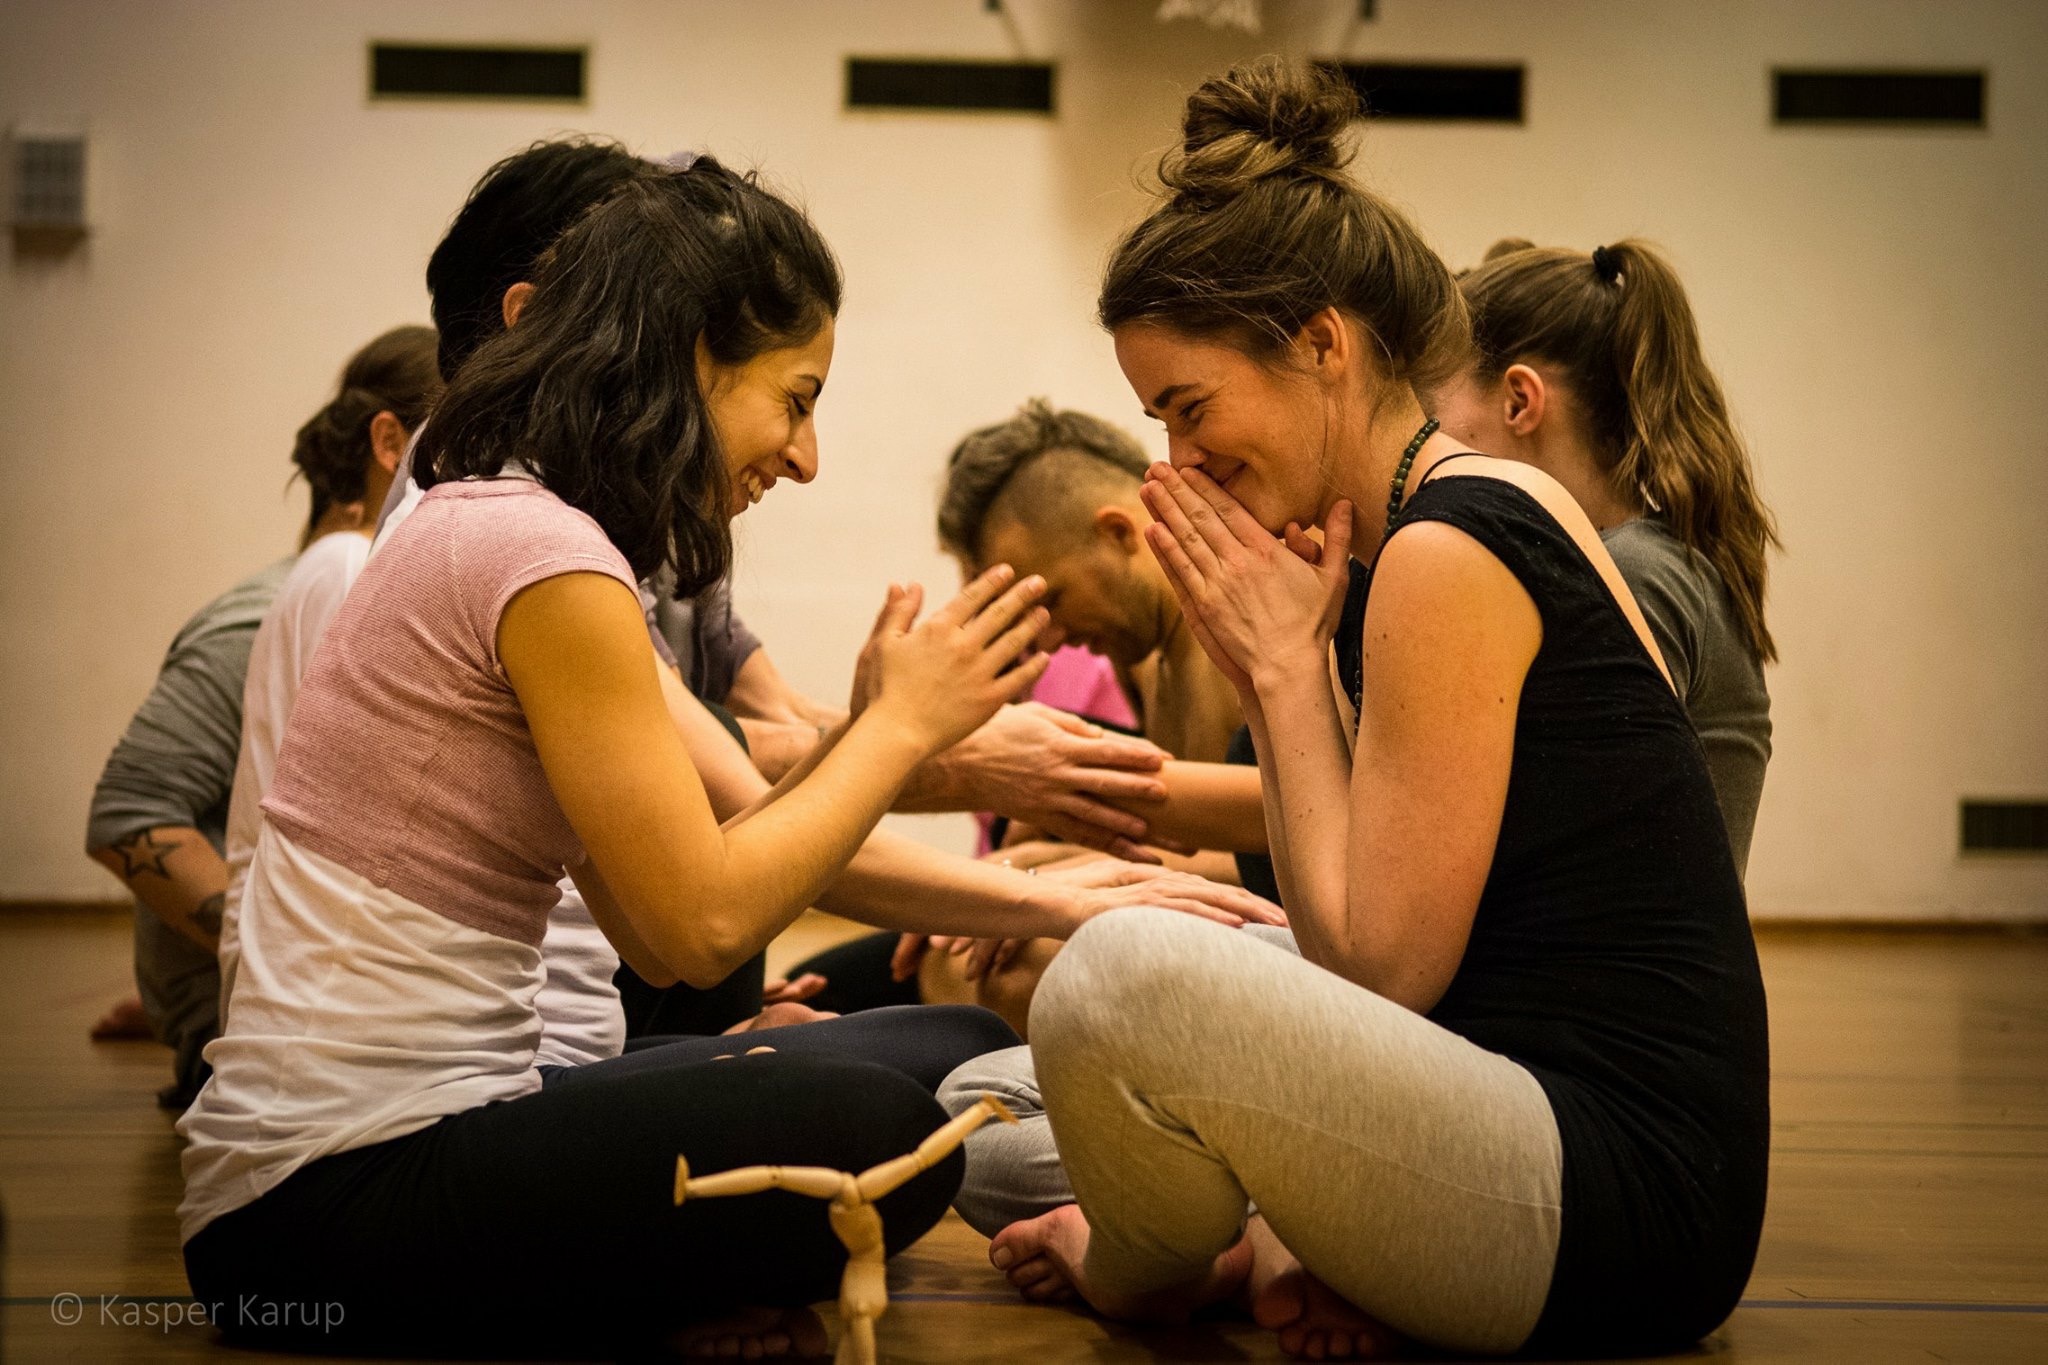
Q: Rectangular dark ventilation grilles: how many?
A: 5